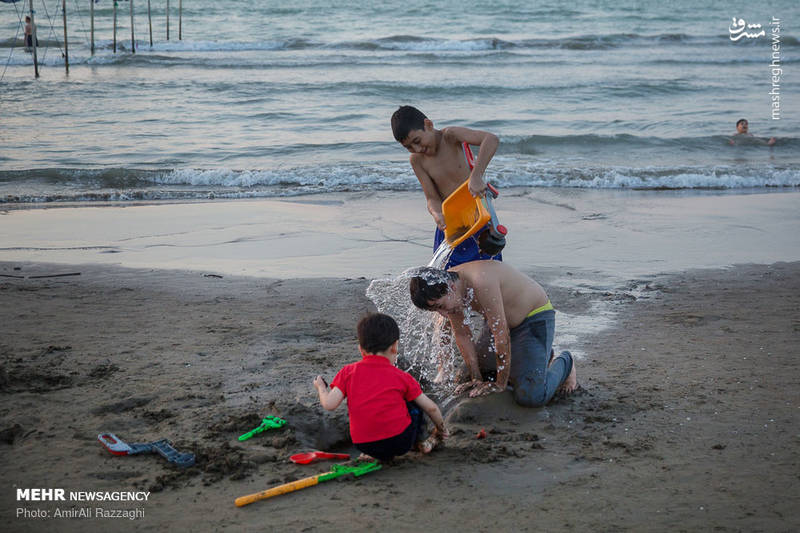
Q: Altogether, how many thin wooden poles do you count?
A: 8